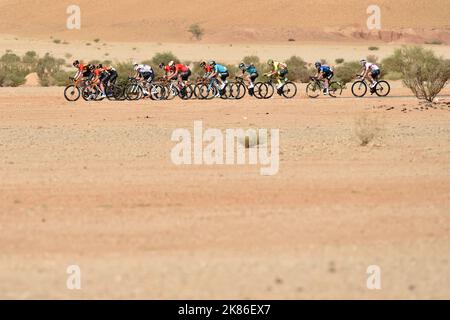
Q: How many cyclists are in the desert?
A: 12